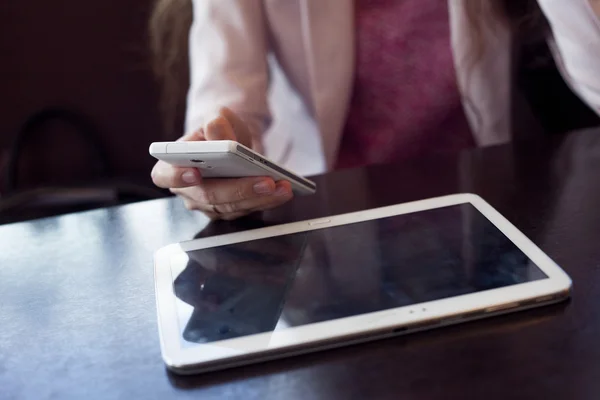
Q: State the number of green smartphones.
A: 0